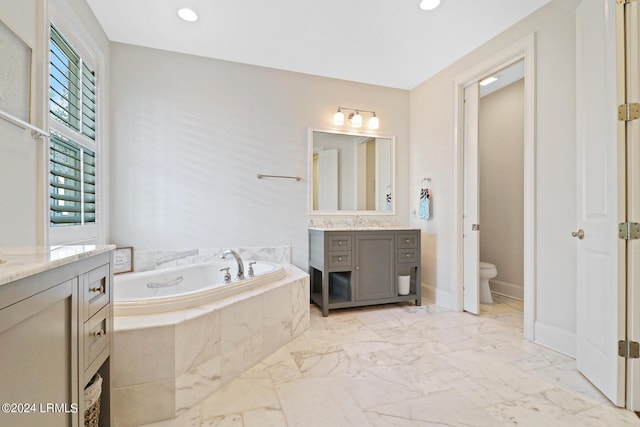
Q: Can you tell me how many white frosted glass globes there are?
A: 3